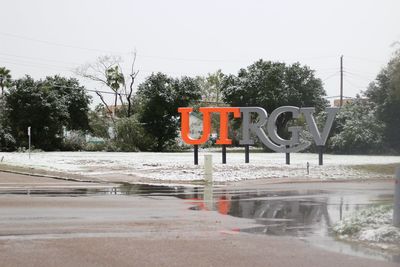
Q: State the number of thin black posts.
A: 5